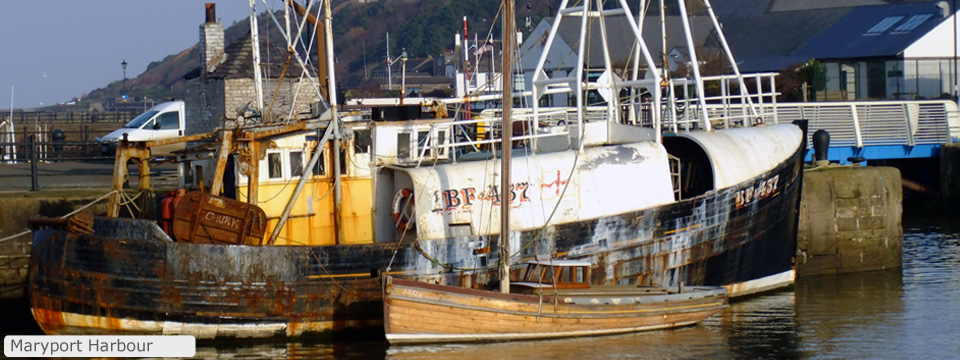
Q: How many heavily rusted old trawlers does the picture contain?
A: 1